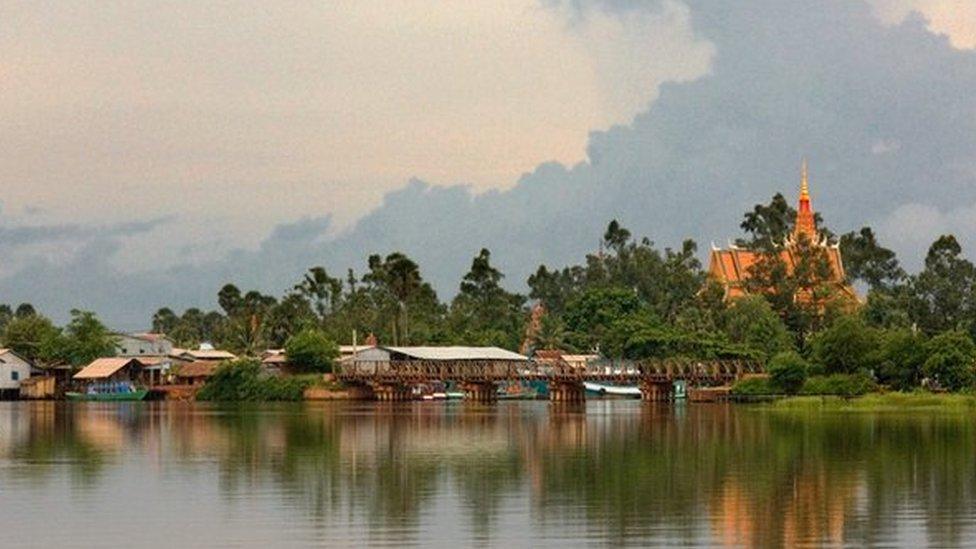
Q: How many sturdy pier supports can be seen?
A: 4